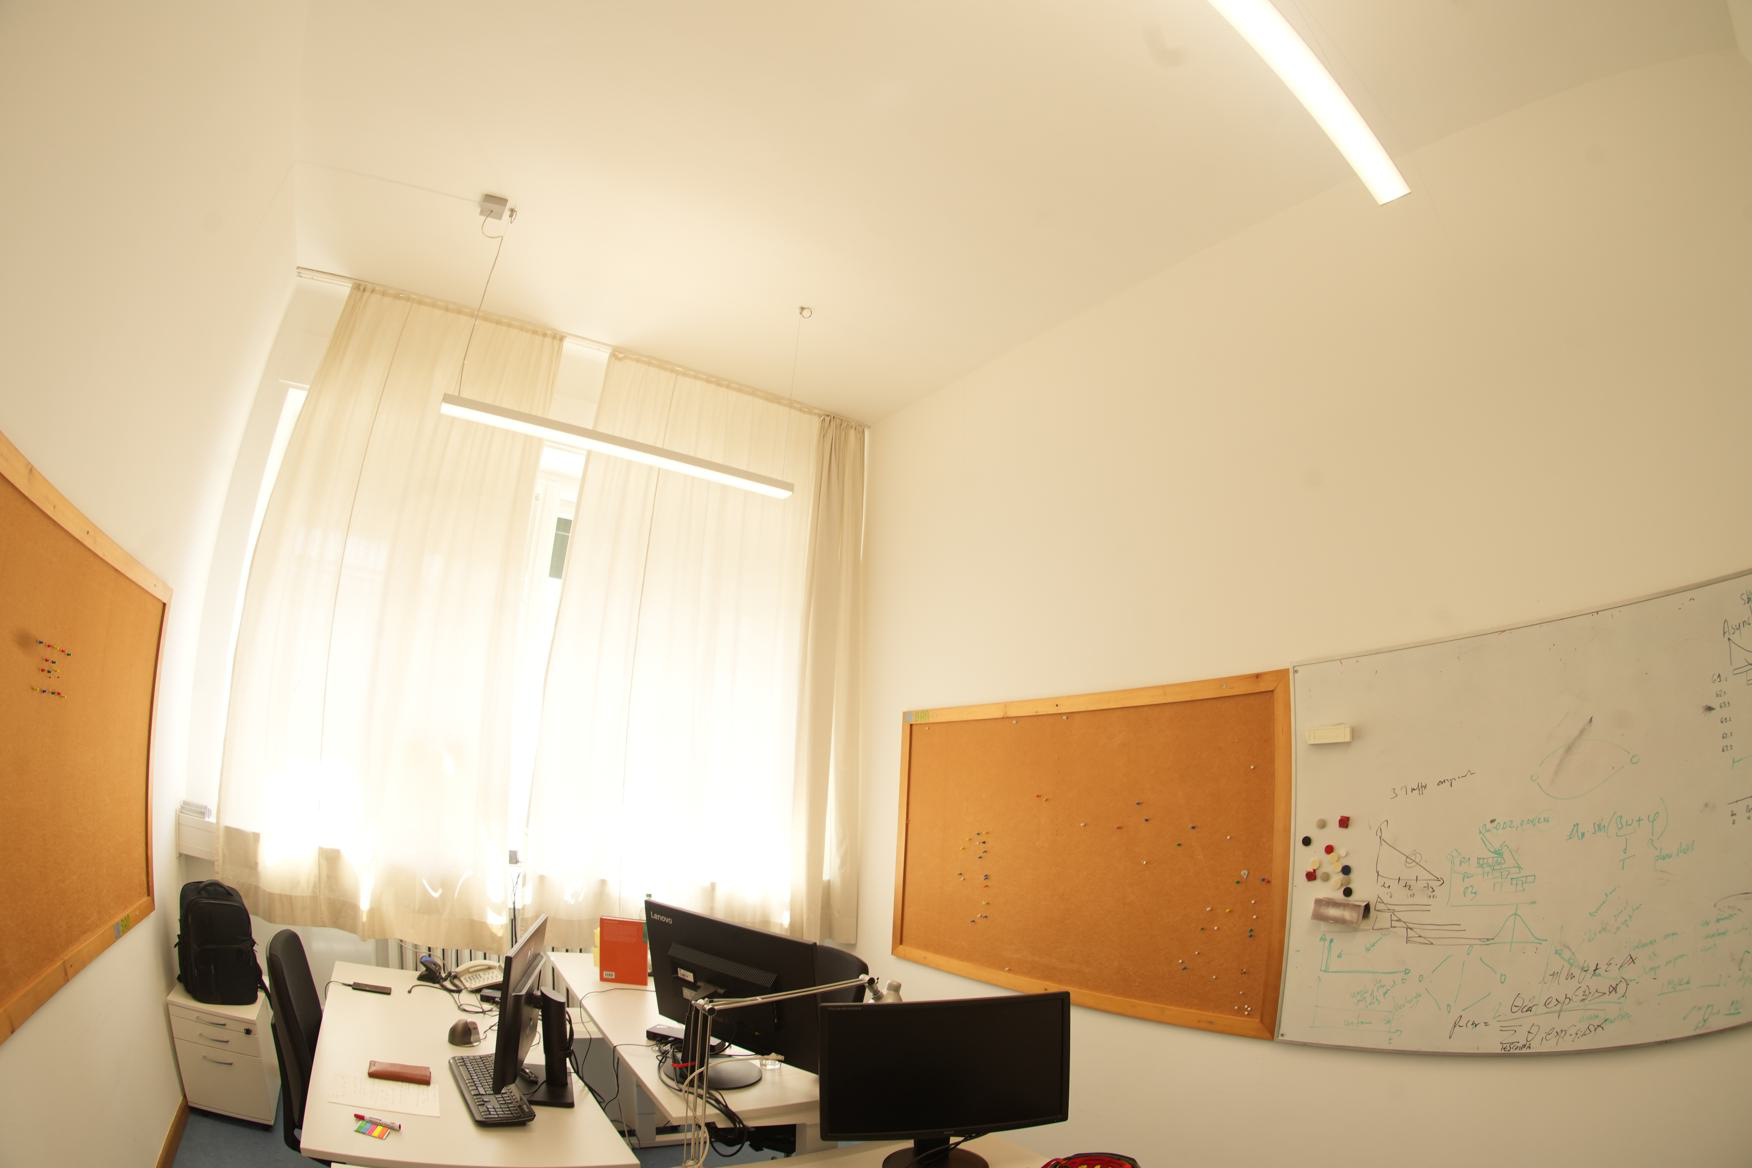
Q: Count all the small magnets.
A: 14